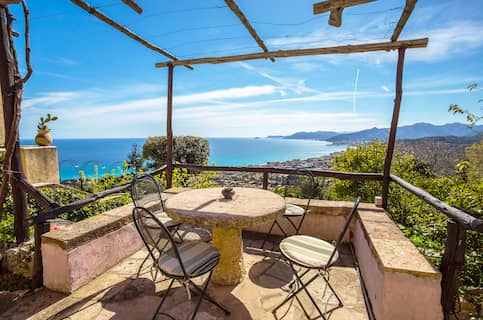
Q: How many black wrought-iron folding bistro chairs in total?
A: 4